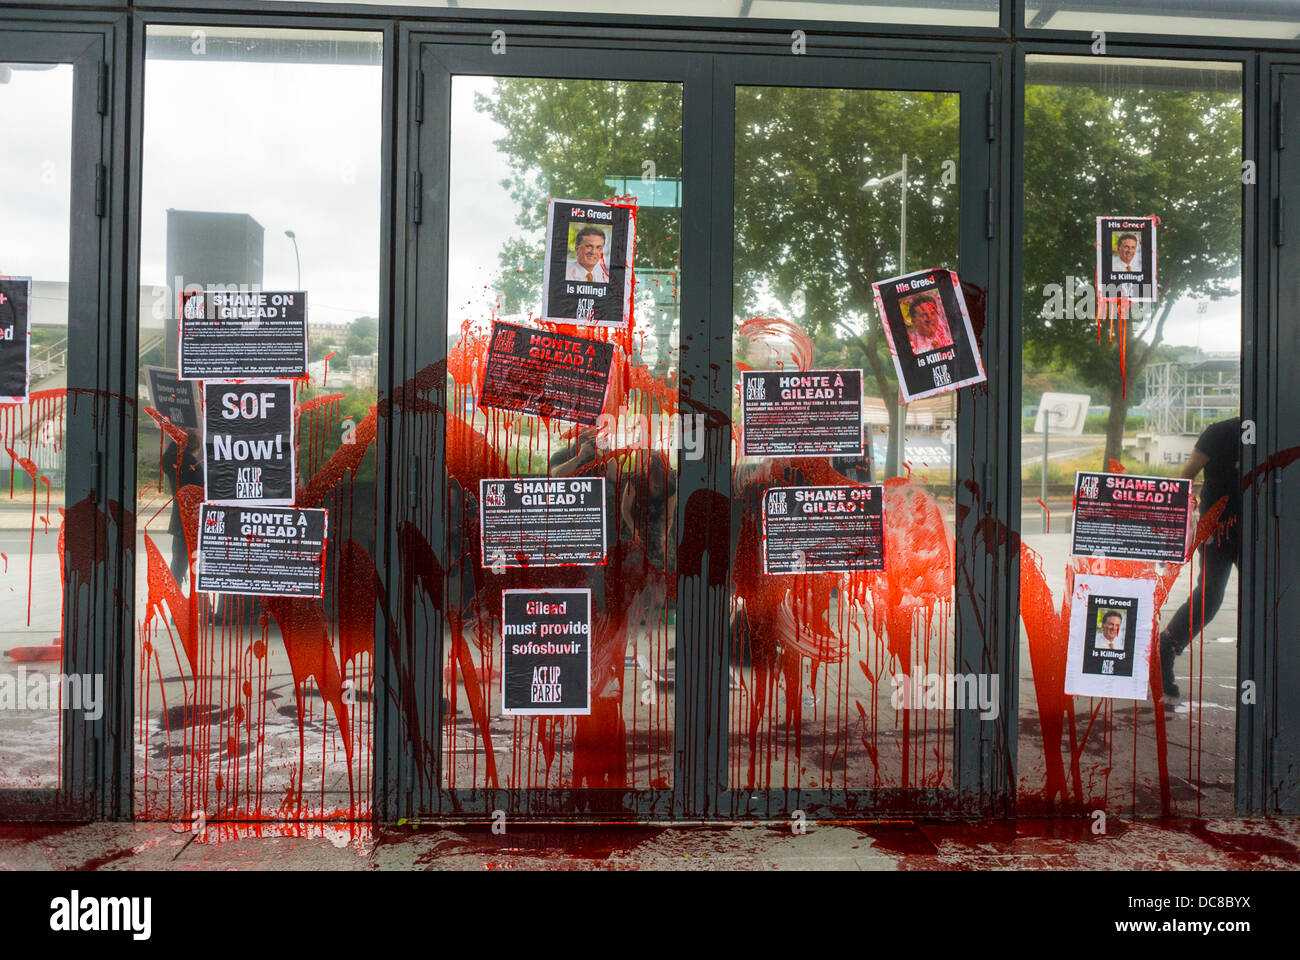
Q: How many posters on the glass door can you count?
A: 14